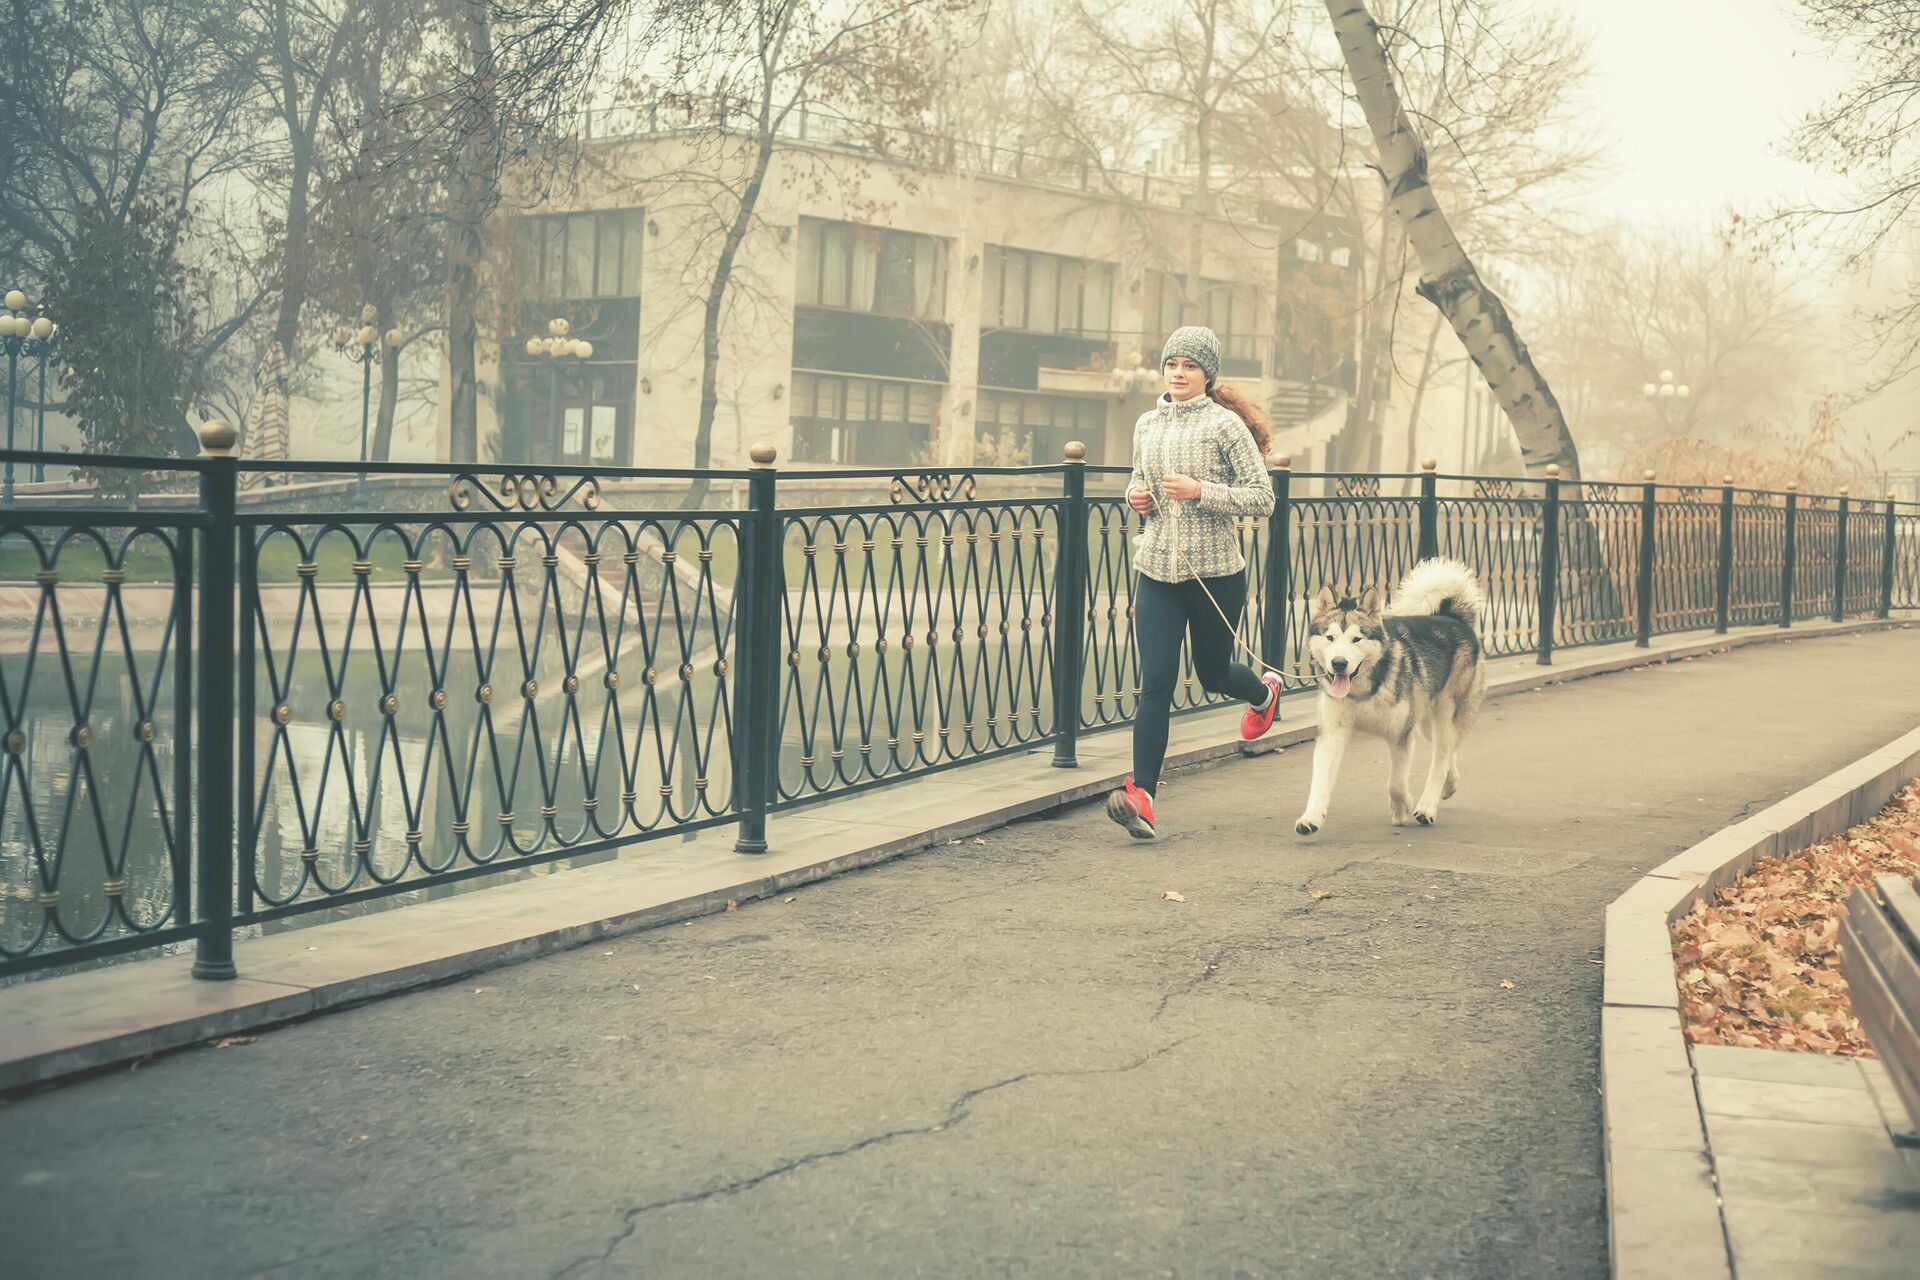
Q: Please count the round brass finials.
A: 11